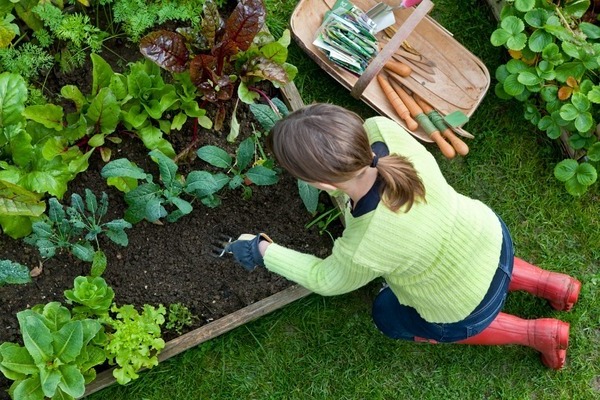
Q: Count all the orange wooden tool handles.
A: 4